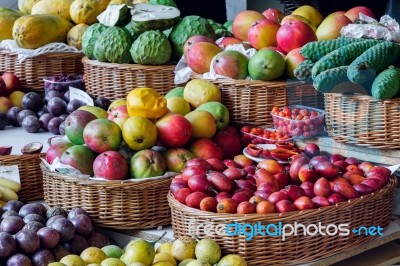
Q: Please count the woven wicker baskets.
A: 7